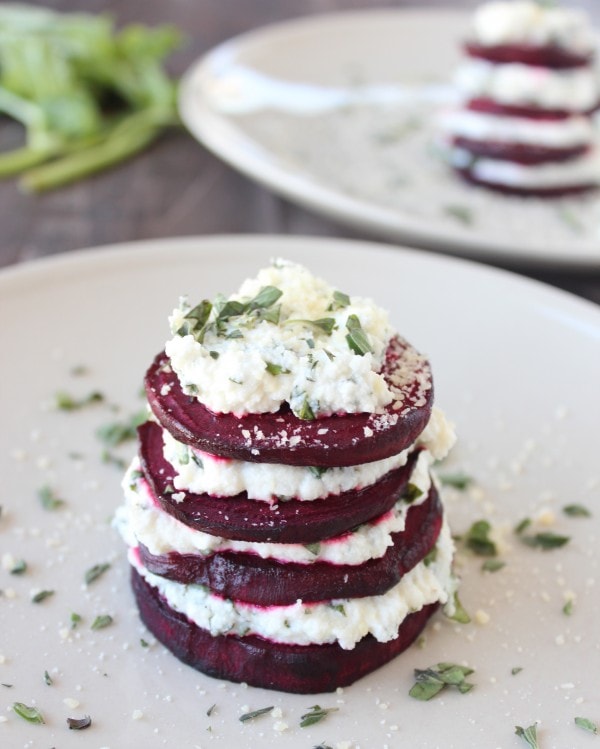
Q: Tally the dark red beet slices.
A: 8